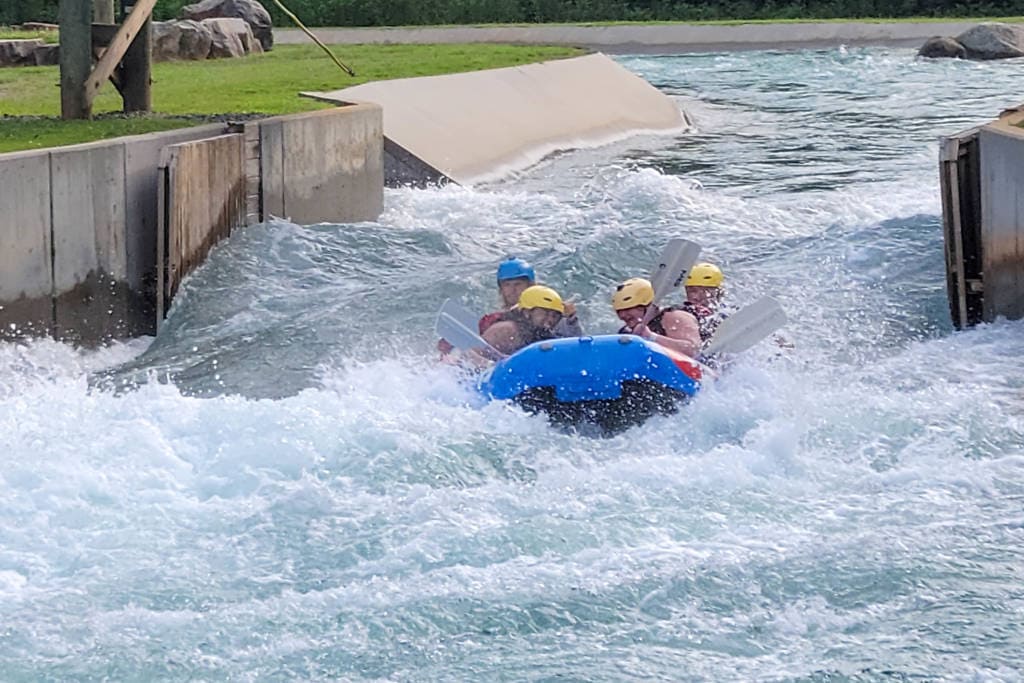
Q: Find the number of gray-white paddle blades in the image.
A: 3